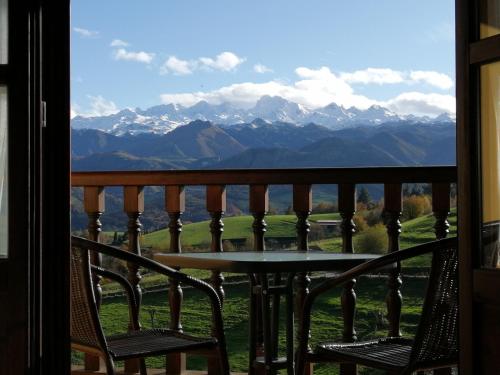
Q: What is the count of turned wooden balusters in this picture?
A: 9